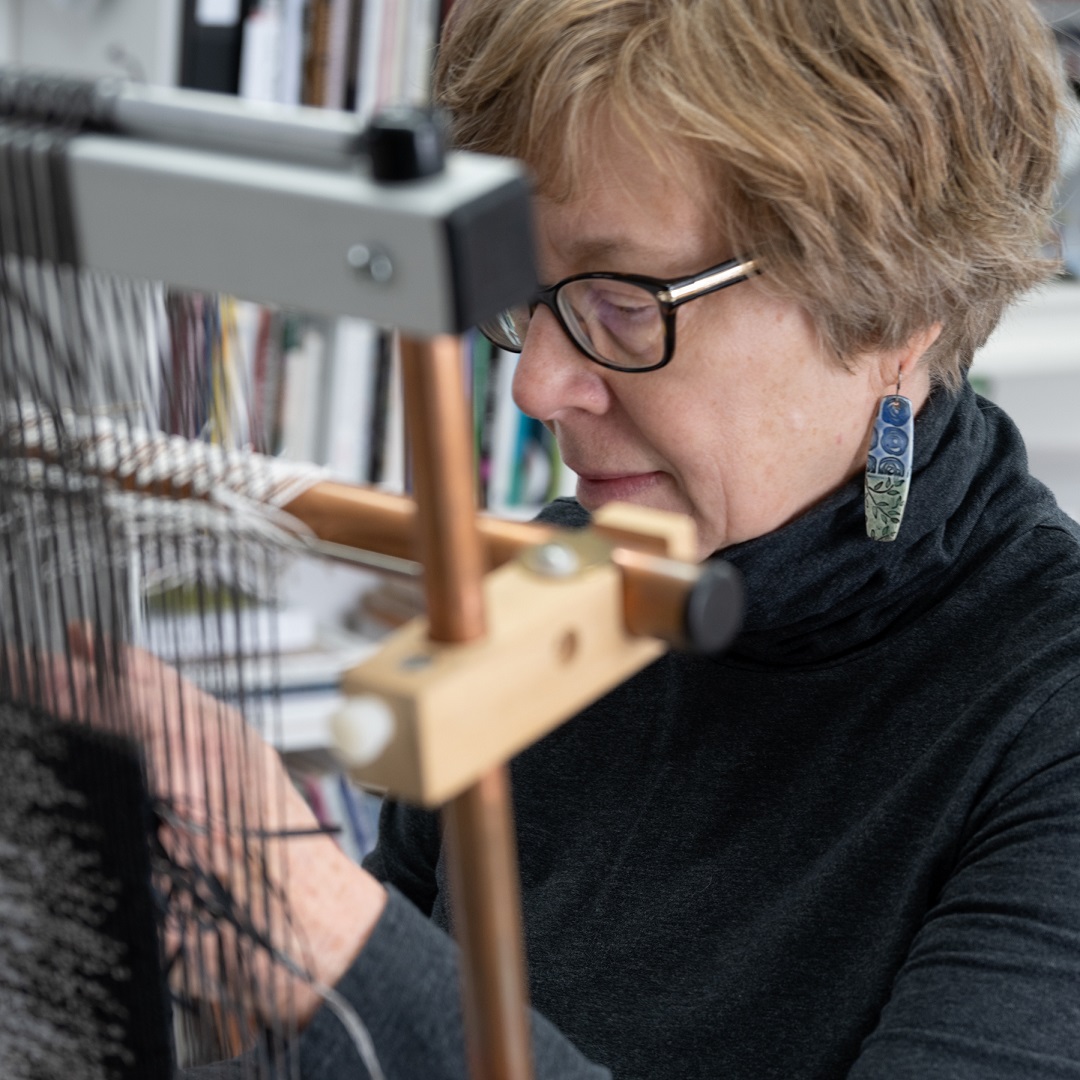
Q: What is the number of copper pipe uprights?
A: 1